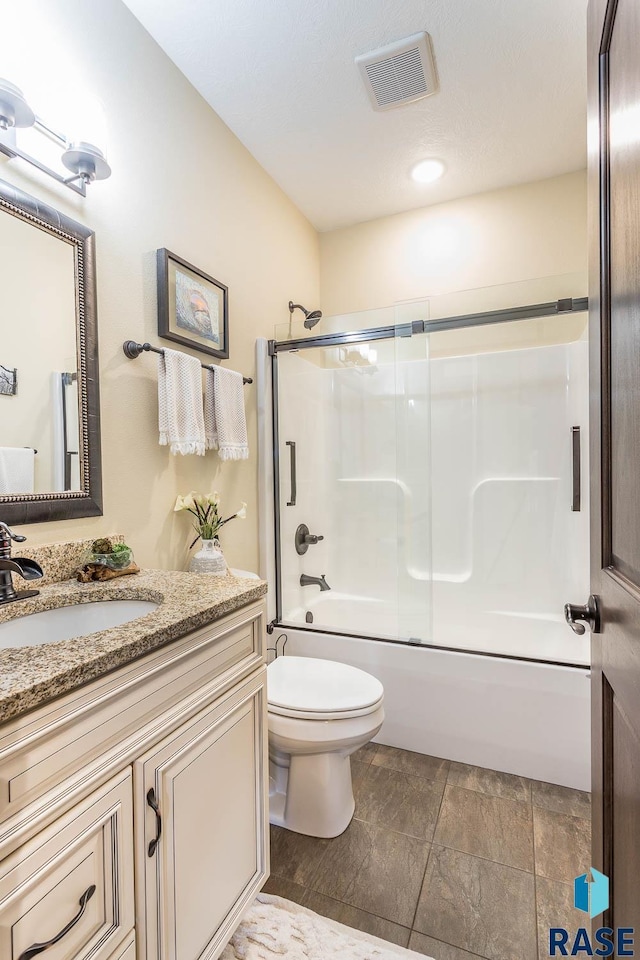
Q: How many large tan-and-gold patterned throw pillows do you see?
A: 0